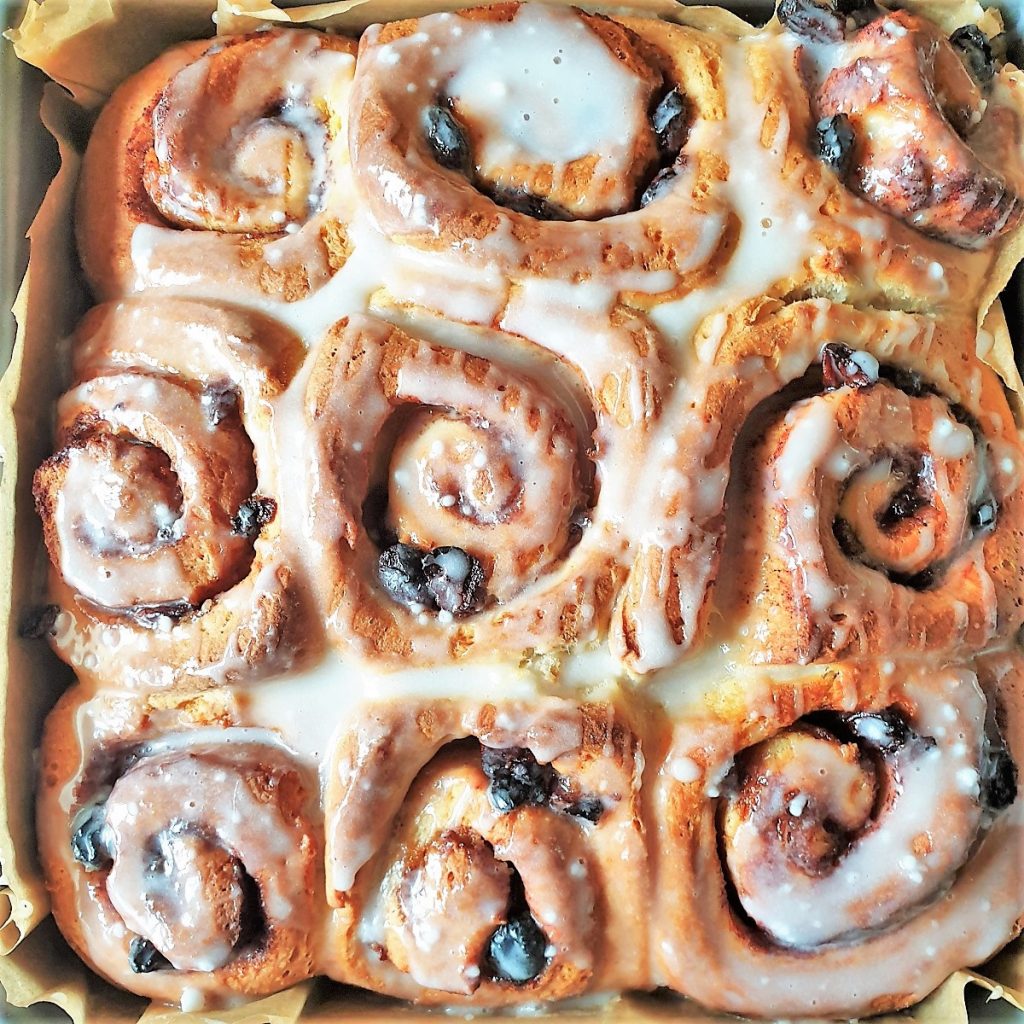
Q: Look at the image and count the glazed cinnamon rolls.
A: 9